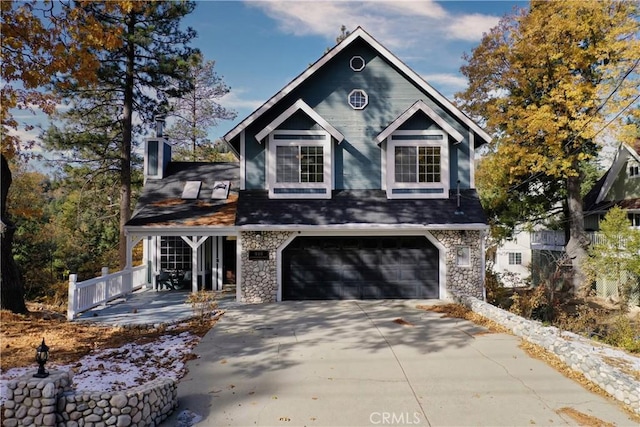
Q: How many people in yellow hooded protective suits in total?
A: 0